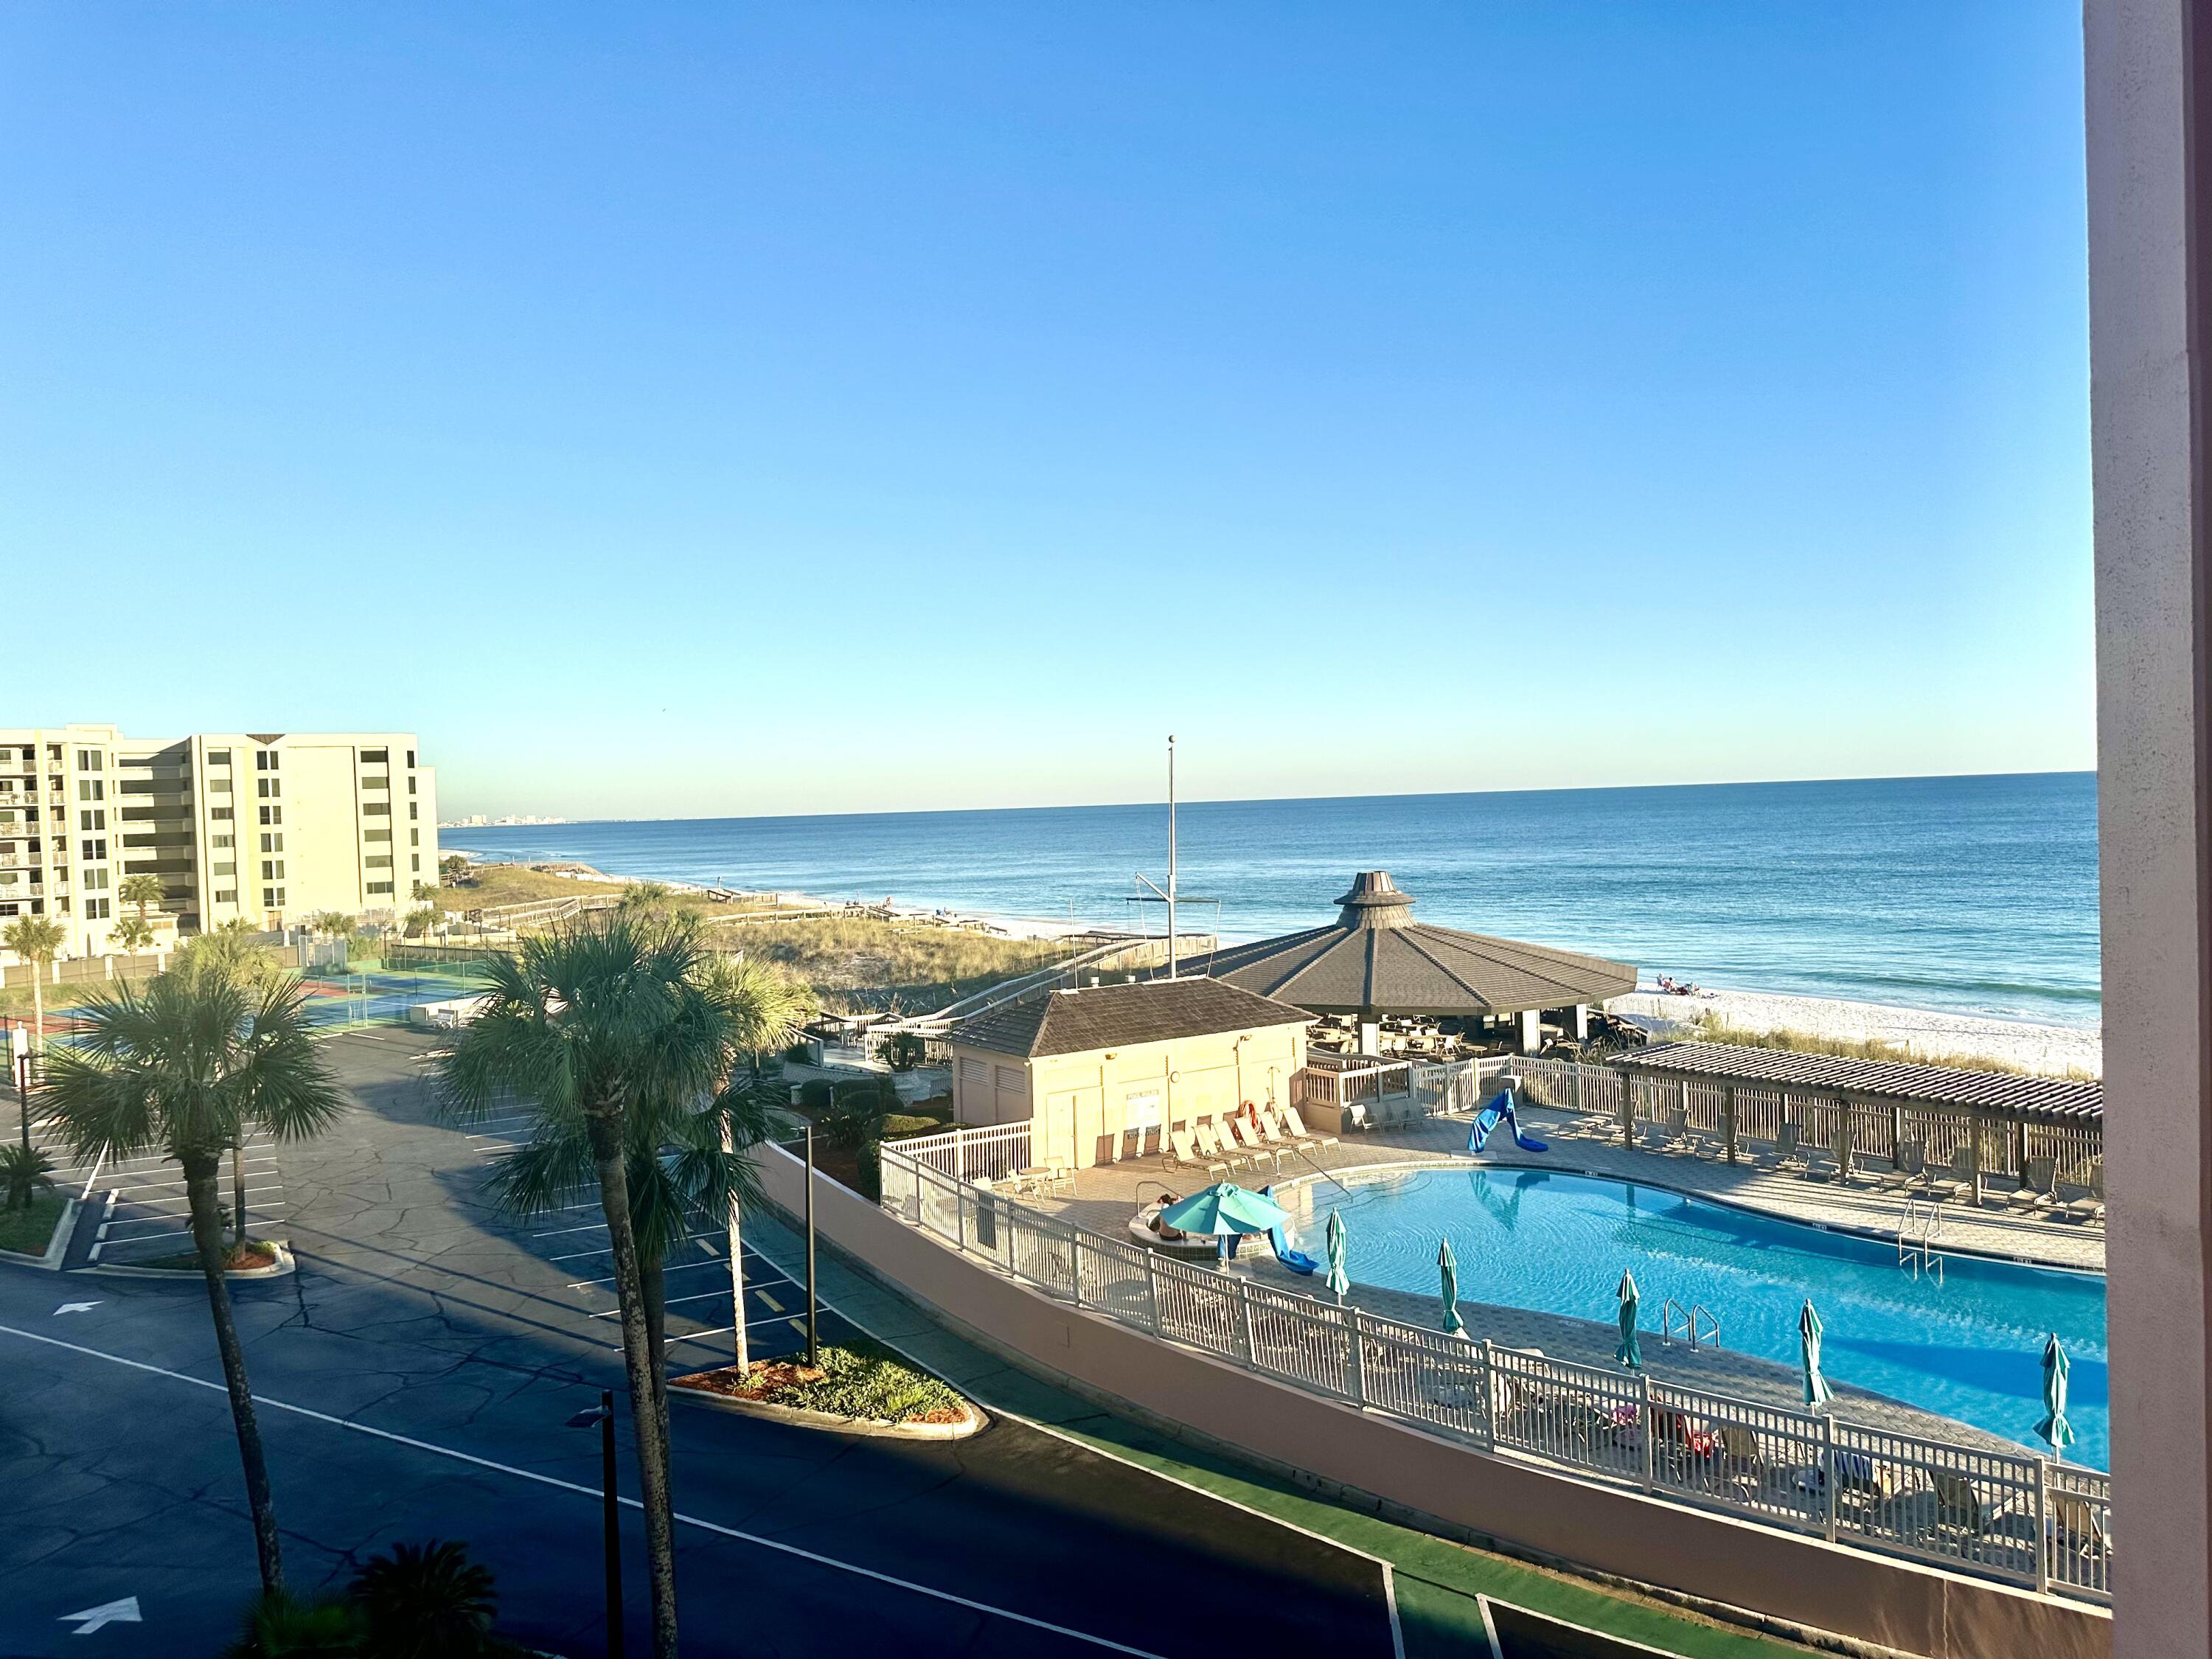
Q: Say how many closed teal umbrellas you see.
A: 5